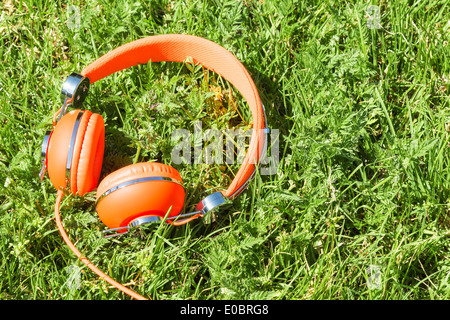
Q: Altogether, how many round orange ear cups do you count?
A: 2